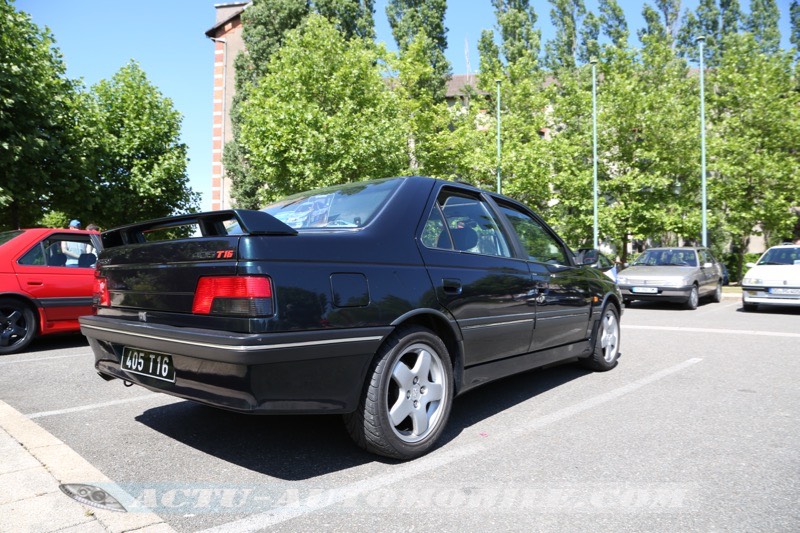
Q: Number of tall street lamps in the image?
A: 3